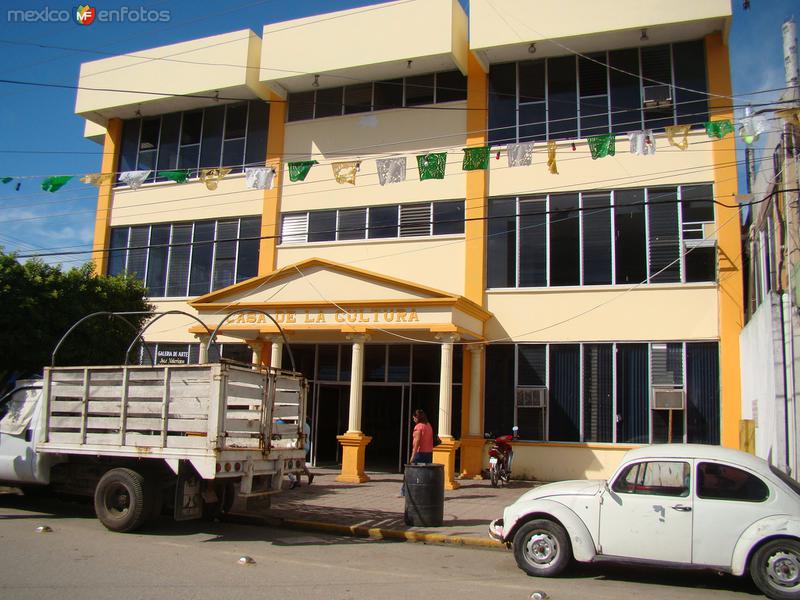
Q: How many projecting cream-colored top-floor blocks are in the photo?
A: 3